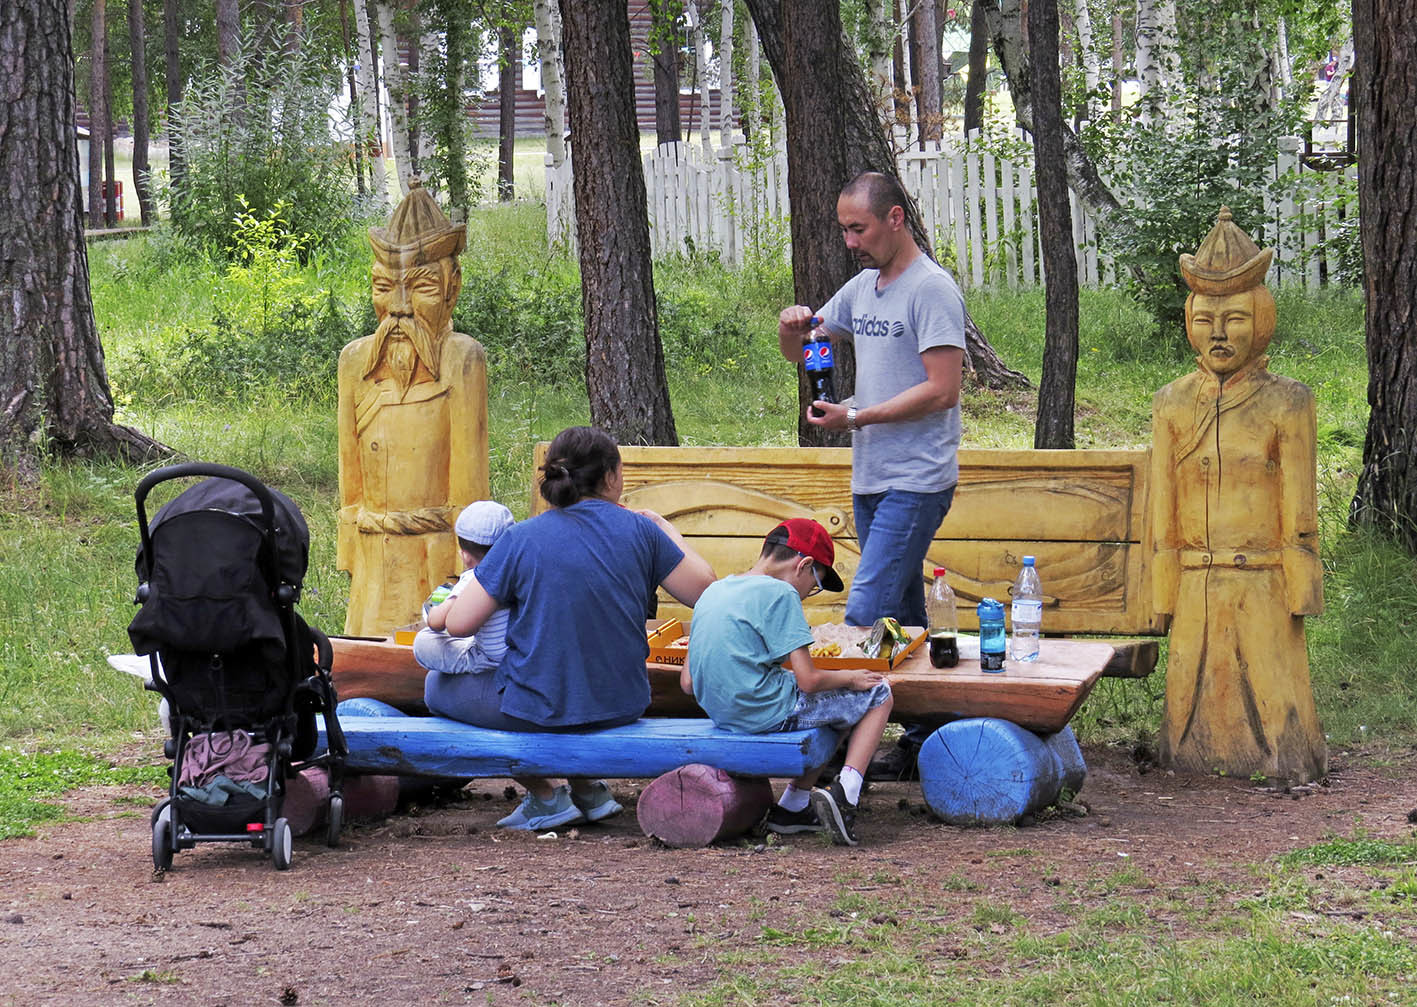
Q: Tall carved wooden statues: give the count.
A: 2